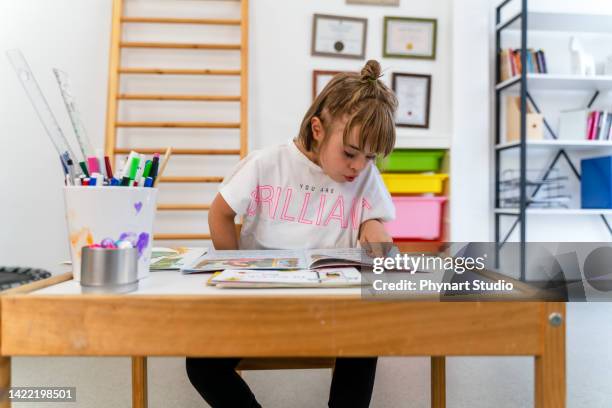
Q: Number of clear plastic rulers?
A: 2